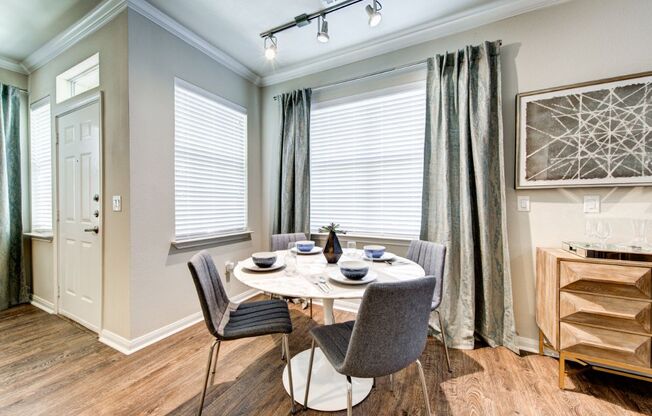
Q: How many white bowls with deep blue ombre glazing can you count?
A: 4